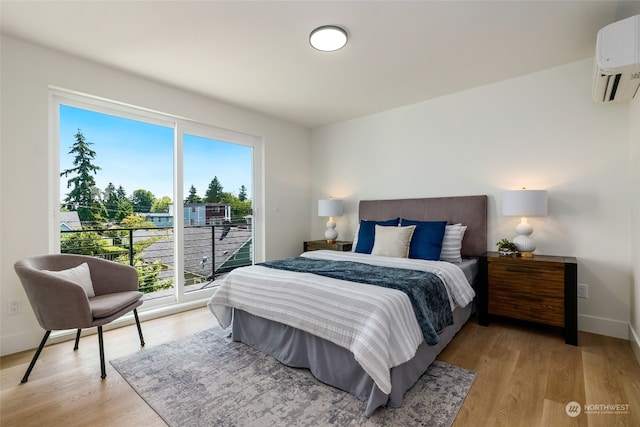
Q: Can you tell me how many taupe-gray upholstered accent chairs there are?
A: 1